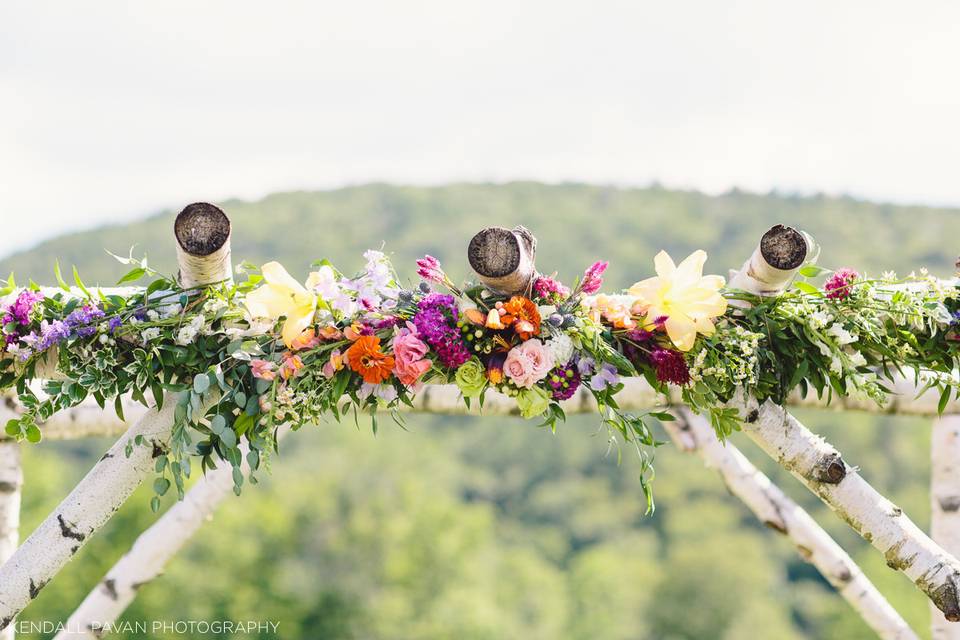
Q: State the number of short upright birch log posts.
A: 3